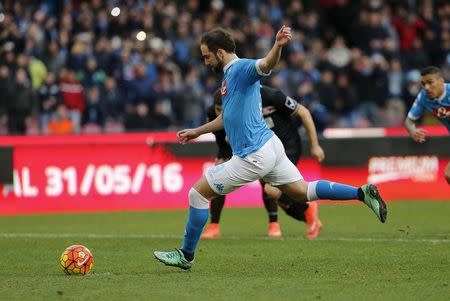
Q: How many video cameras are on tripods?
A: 0